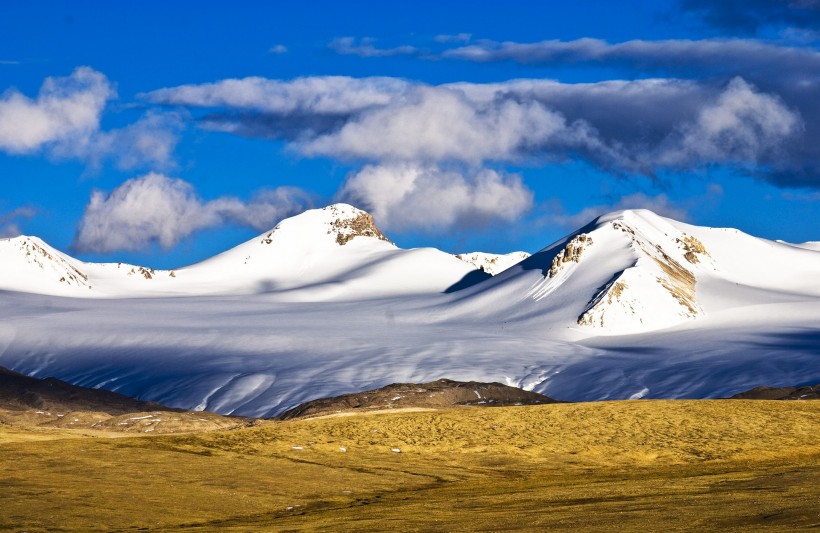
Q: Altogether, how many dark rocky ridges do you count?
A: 3